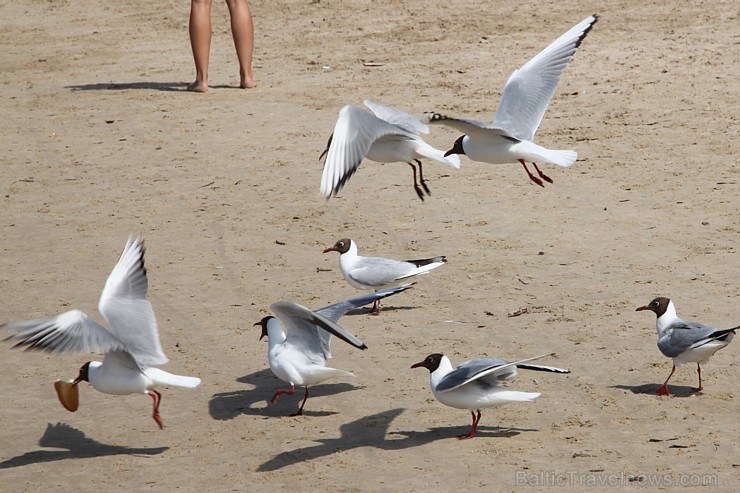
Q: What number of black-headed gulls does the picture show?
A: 7